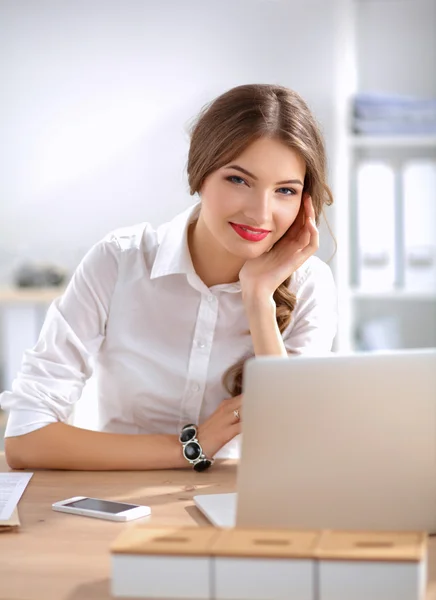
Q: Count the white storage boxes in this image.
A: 3